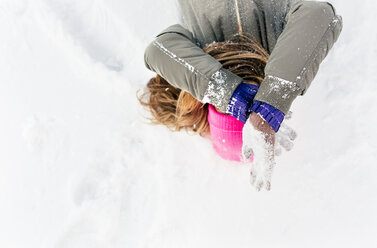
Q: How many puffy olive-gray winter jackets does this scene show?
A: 1